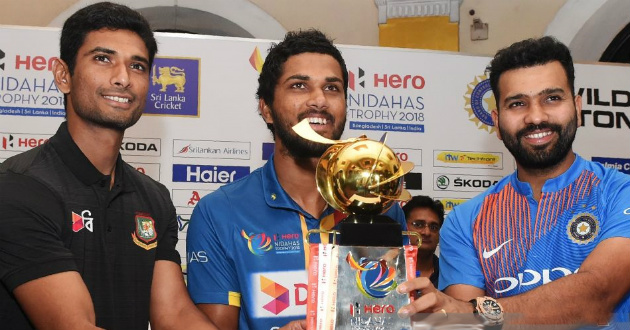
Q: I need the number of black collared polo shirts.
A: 1